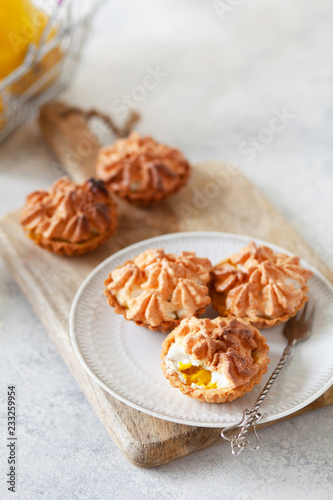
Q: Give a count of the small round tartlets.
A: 5